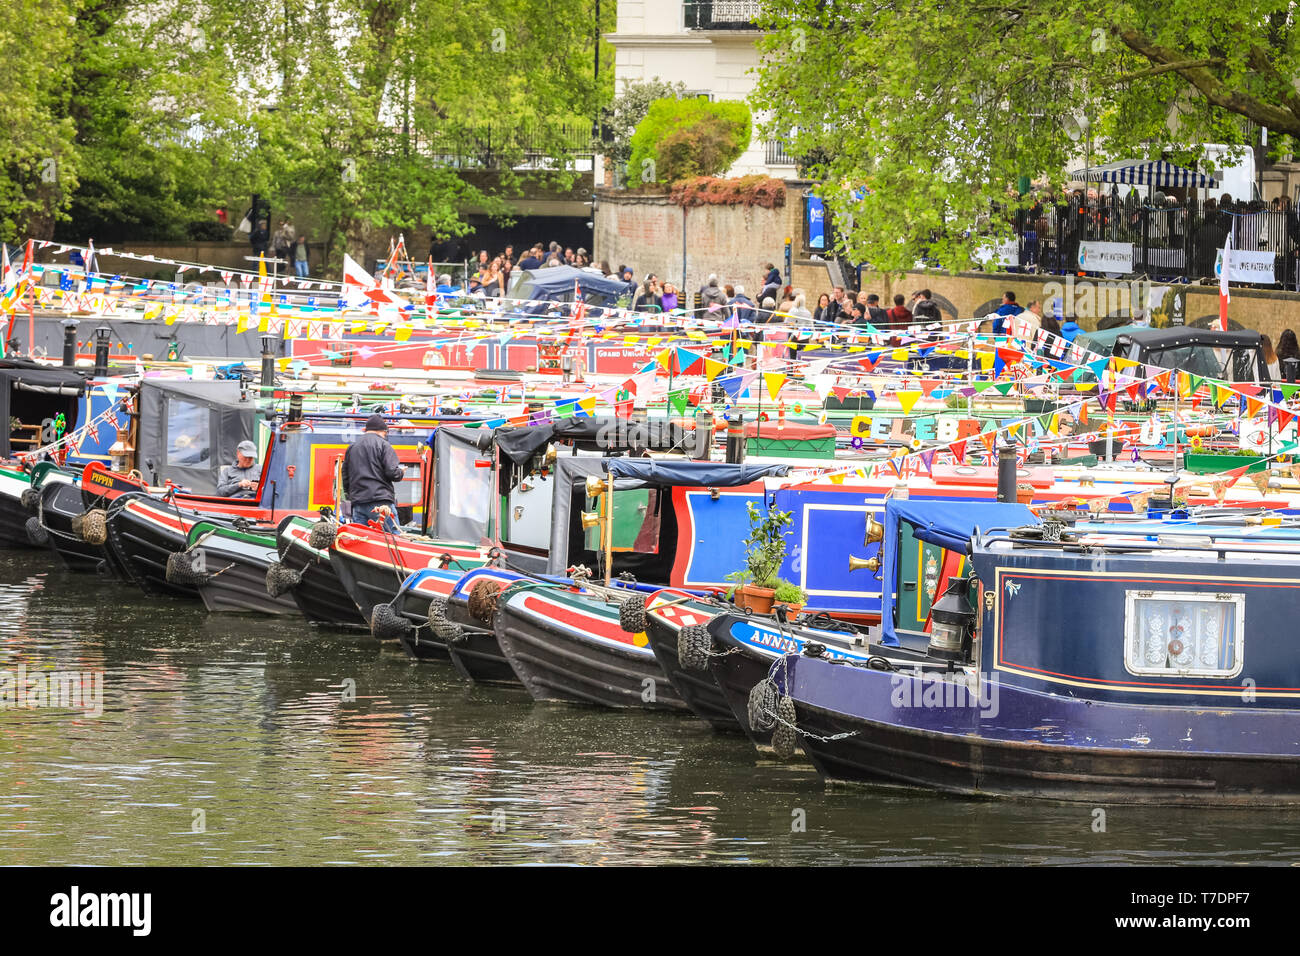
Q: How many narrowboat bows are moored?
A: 14